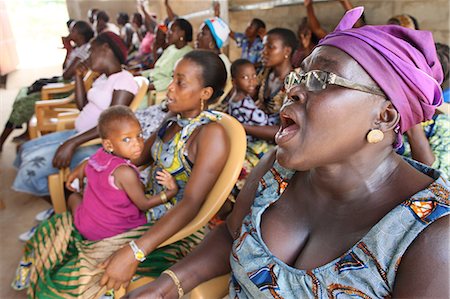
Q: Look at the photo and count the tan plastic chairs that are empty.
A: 1